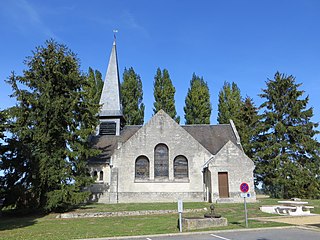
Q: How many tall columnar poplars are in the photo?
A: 5